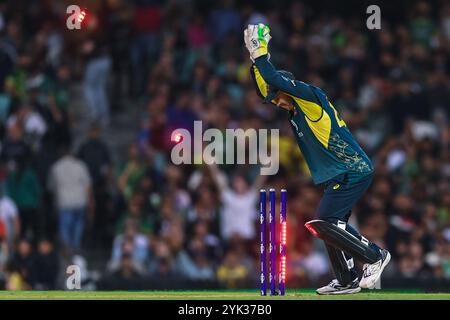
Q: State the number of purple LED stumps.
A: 3